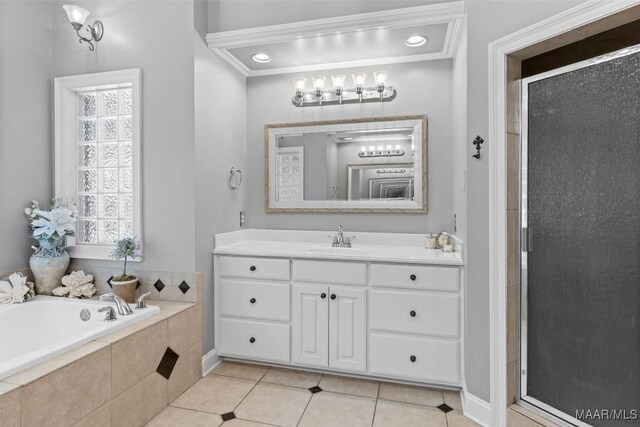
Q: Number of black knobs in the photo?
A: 8